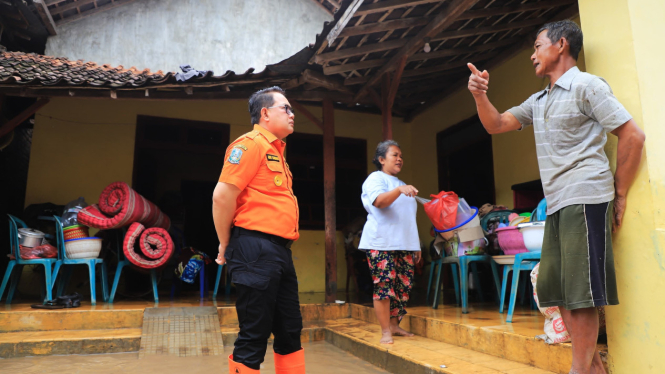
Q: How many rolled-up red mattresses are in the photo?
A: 2